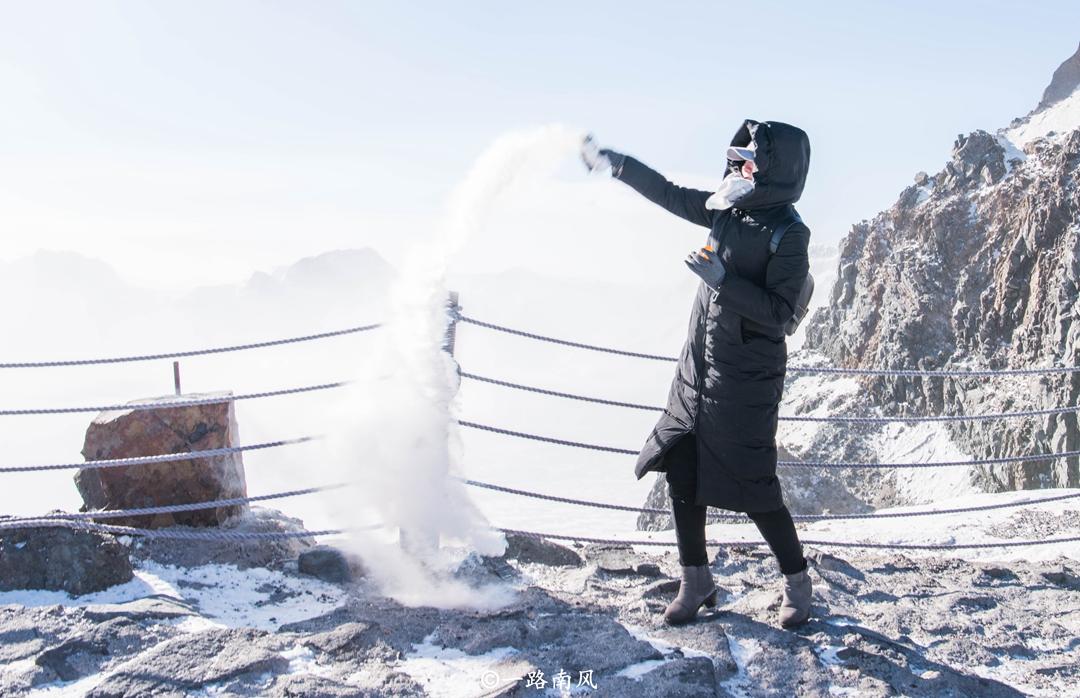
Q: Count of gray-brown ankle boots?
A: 2